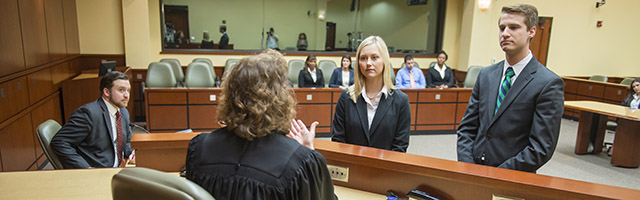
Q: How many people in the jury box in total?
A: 4